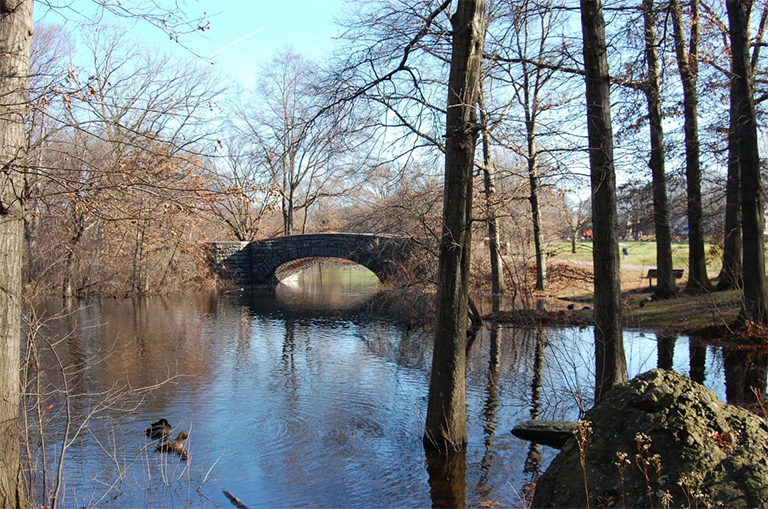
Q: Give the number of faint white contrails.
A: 1